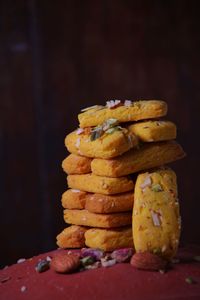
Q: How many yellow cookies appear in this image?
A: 12